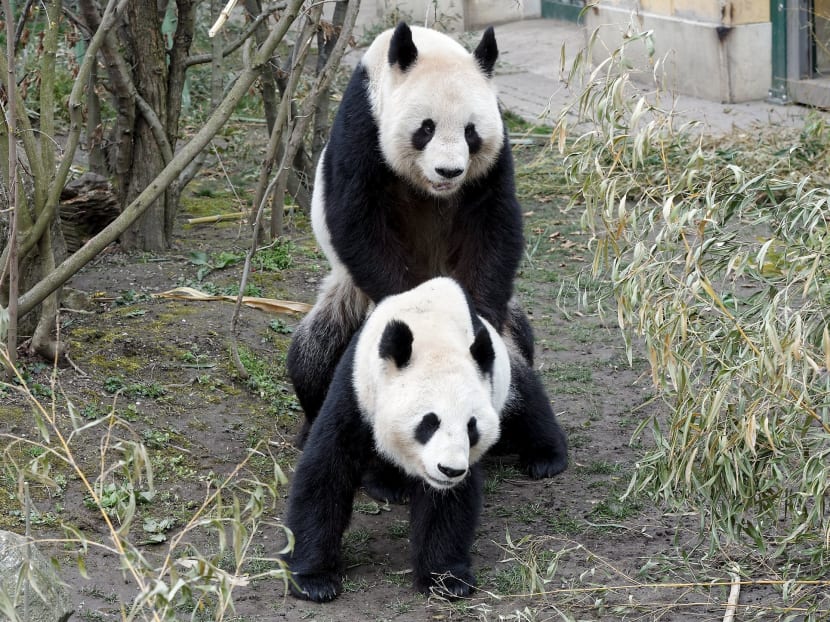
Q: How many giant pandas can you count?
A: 2